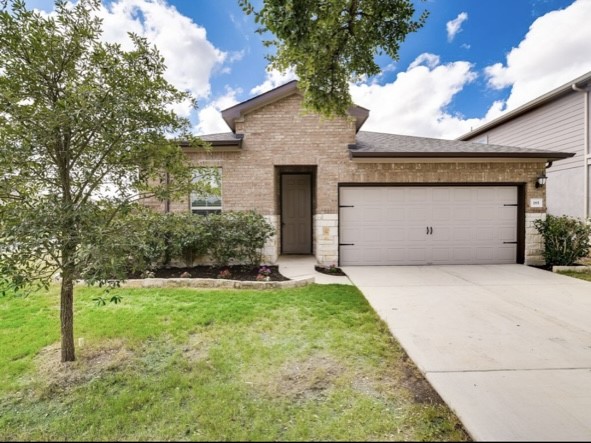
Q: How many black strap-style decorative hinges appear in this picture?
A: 4